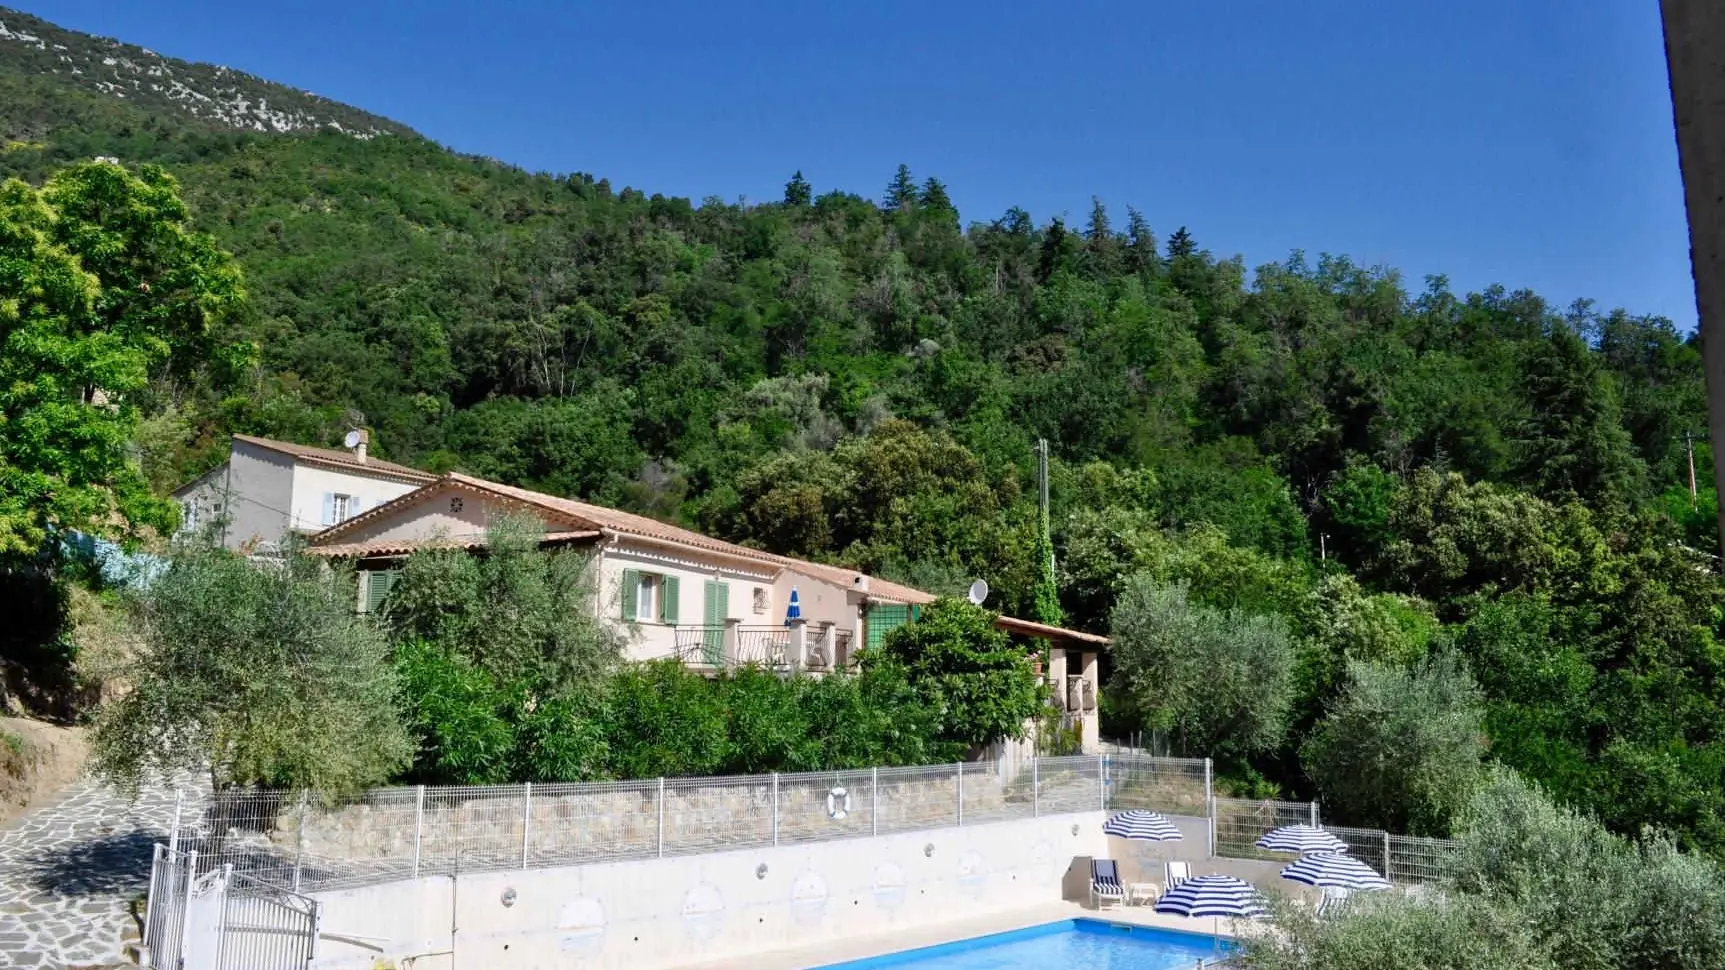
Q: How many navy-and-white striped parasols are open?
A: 4